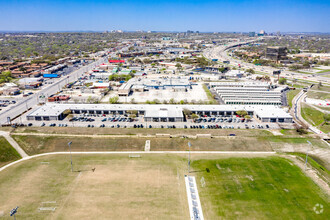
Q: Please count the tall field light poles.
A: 4